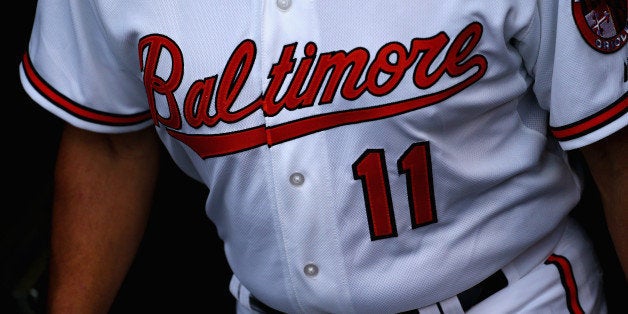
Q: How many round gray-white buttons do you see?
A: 3